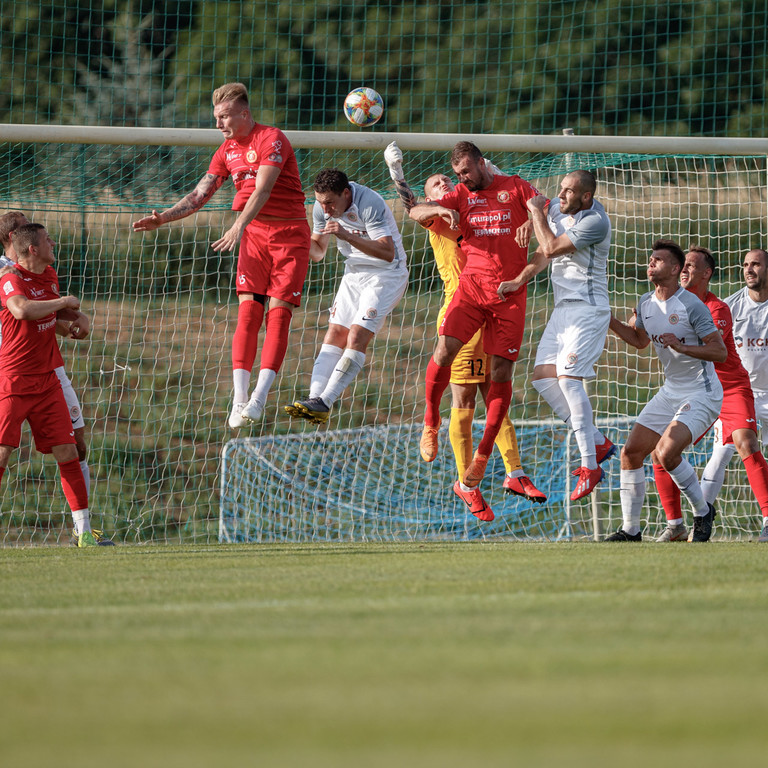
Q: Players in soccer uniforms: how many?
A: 10